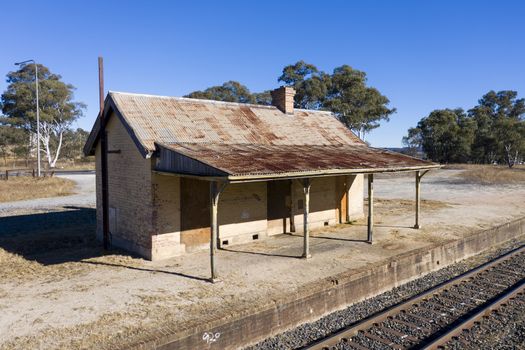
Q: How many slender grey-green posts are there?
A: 4